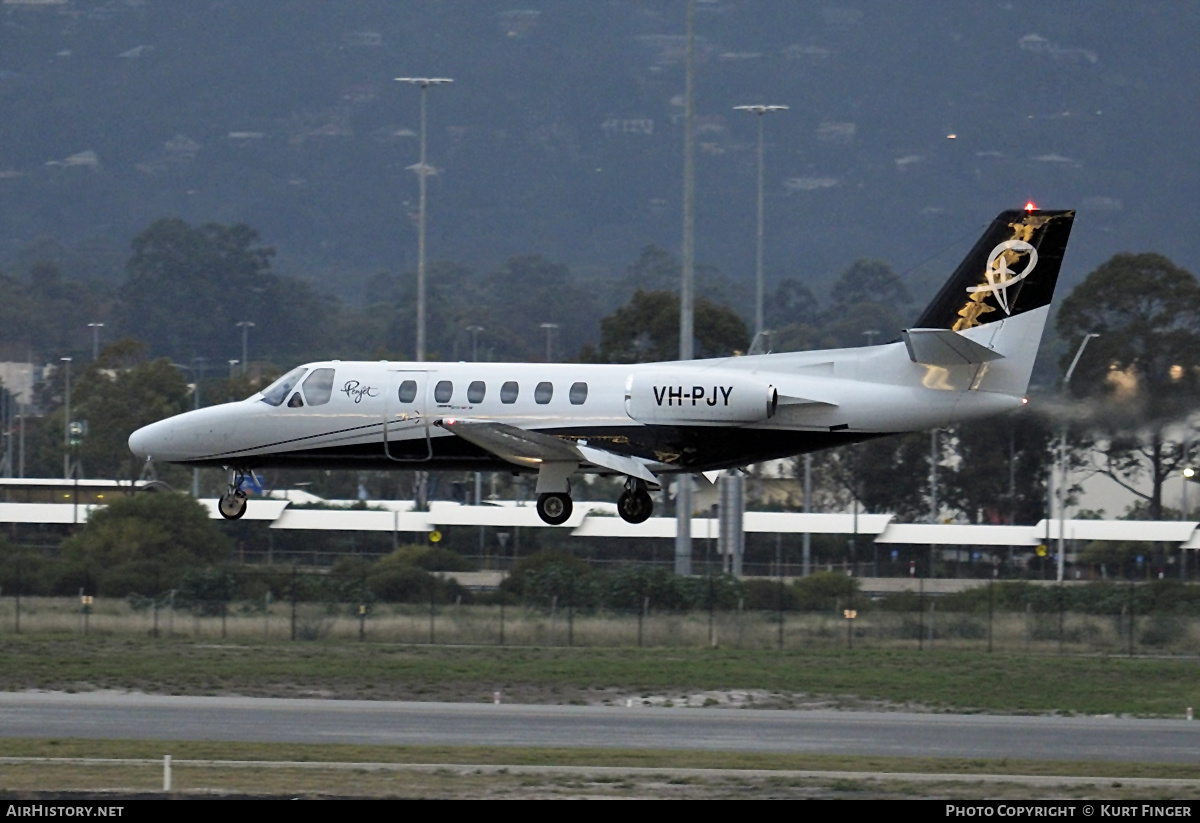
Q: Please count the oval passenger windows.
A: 6